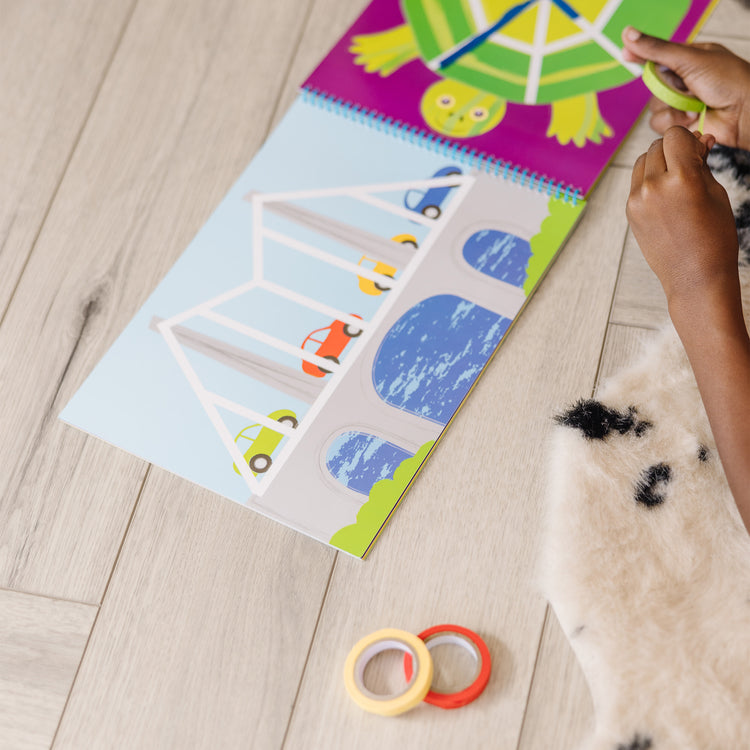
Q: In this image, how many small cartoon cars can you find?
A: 4